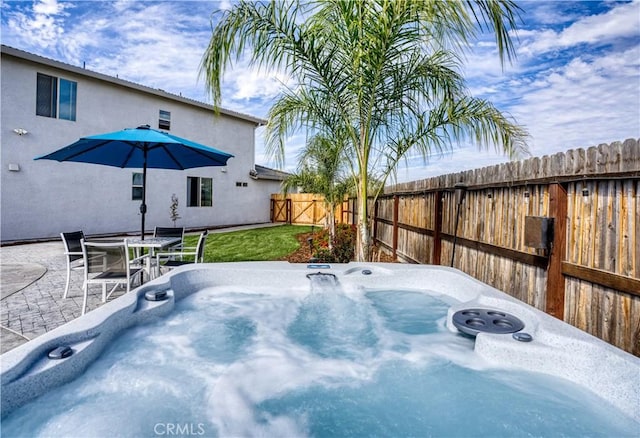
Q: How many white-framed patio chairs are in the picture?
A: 4